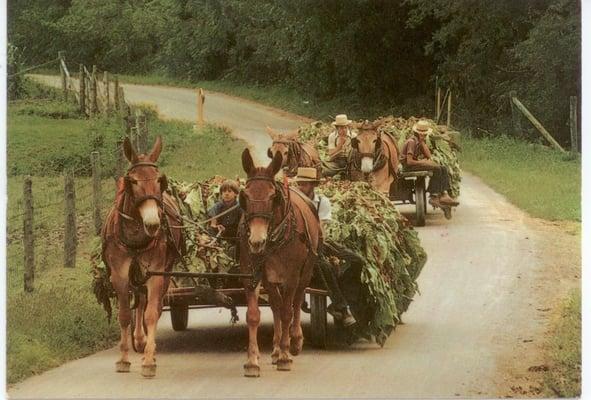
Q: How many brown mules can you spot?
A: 4